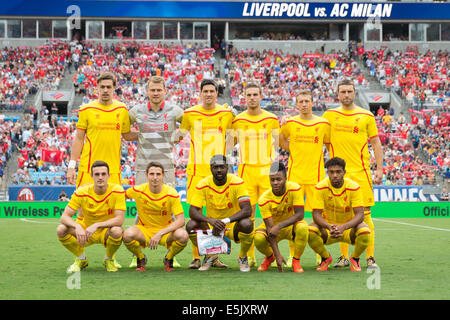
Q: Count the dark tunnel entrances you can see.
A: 2